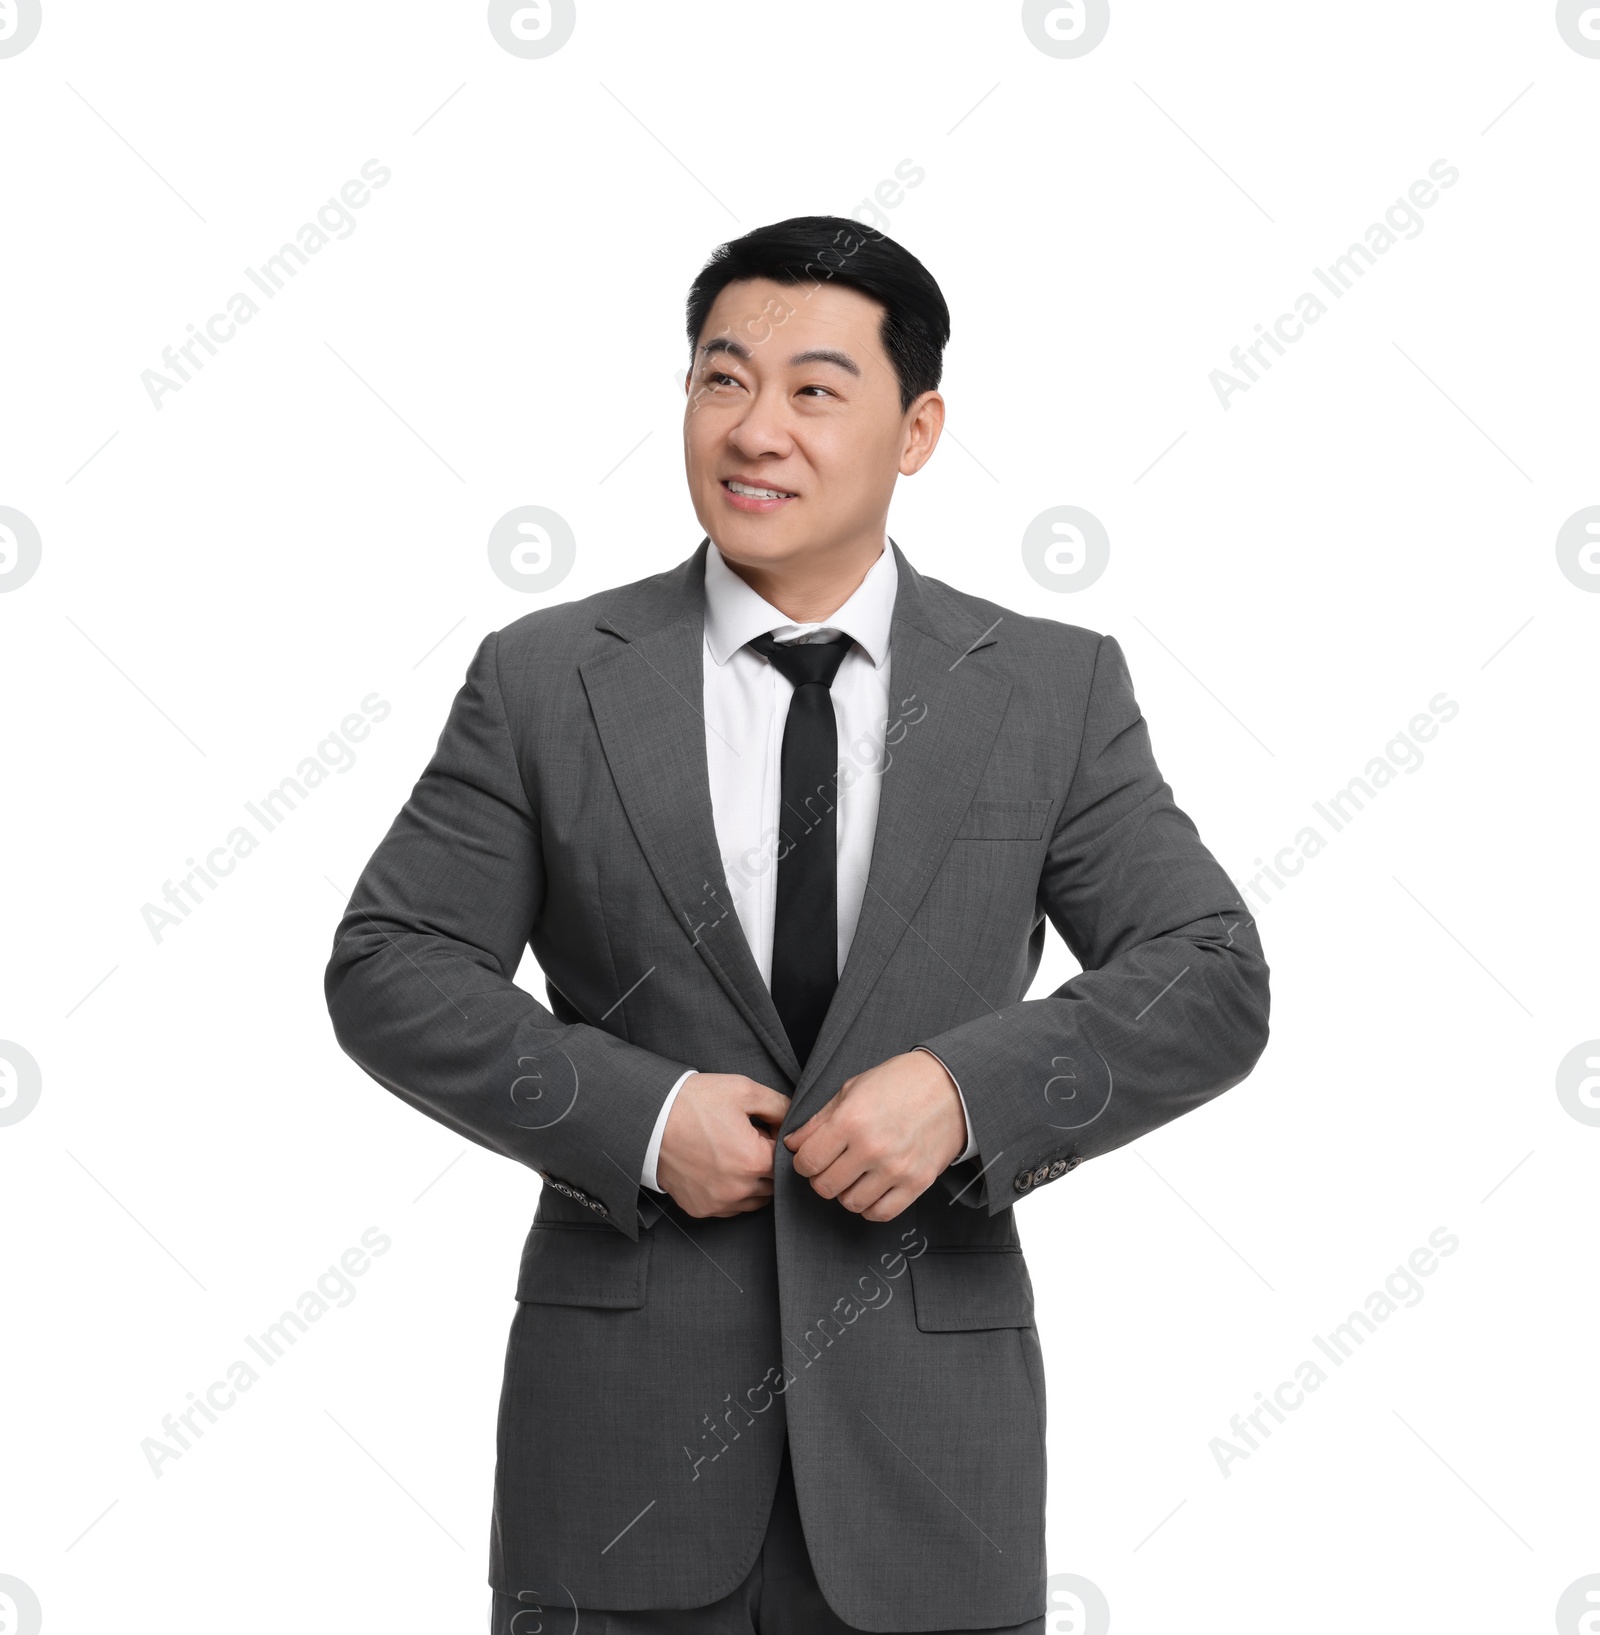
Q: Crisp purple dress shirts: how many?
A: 0